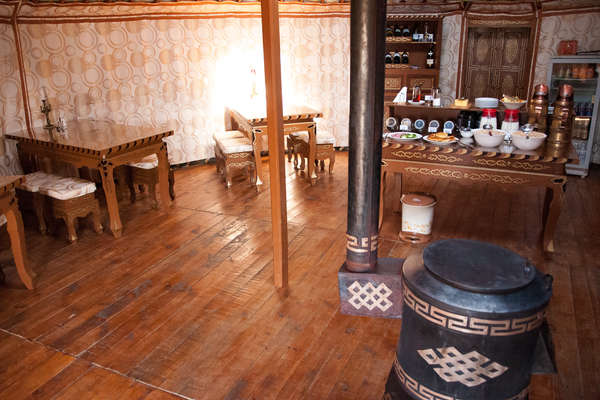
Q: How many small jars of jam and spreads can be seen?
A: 5